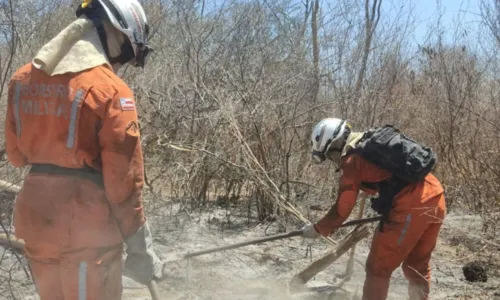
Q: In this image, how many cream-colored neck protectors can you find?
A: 2